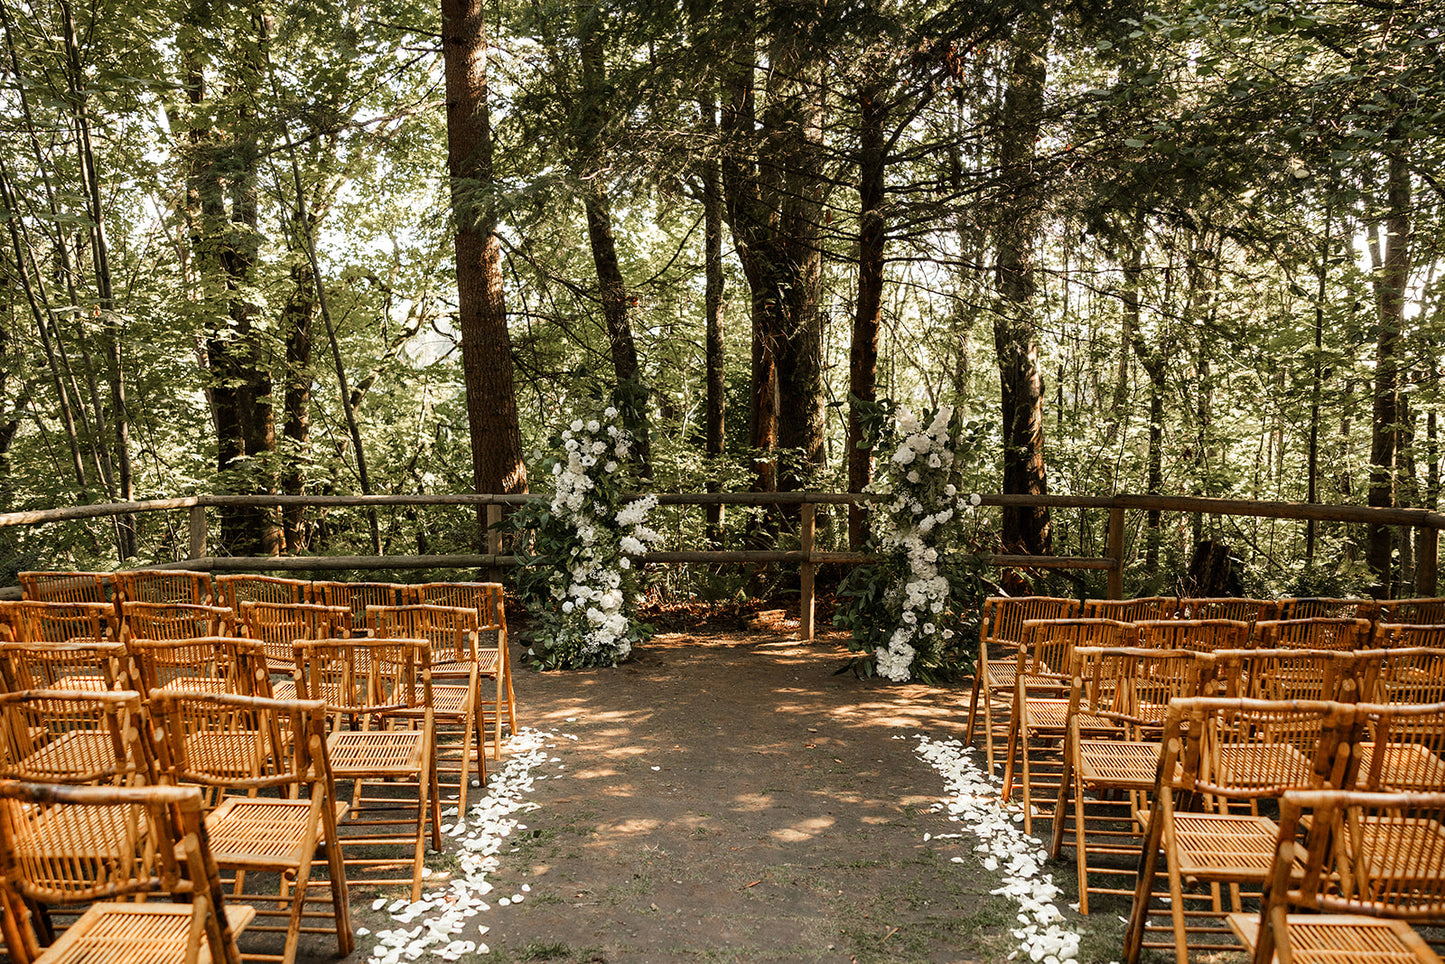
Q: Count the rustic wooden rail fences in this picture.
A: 1